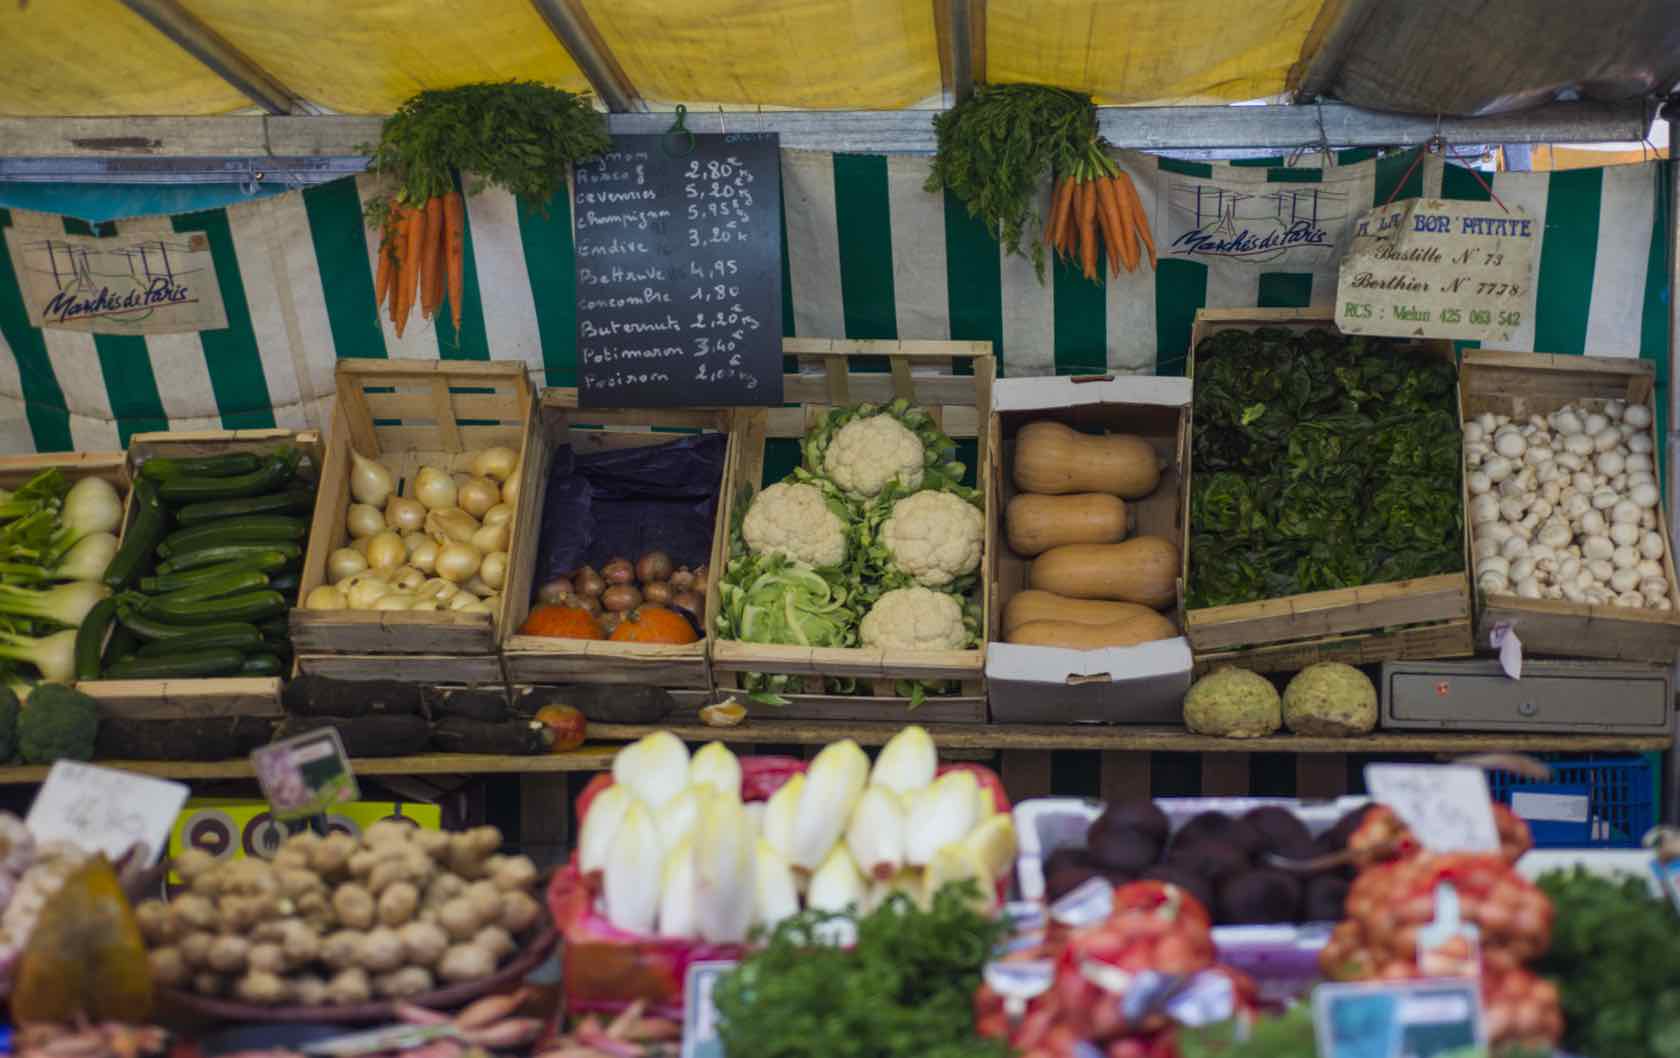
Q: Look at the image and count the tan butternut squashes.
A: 5